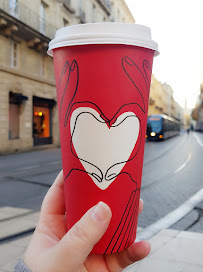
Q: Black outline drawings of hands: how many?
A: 2